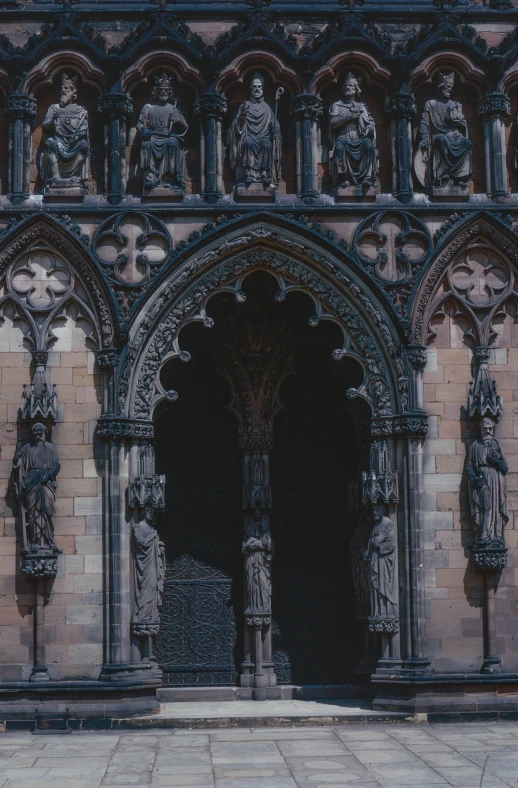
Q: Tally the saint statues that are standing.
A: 5